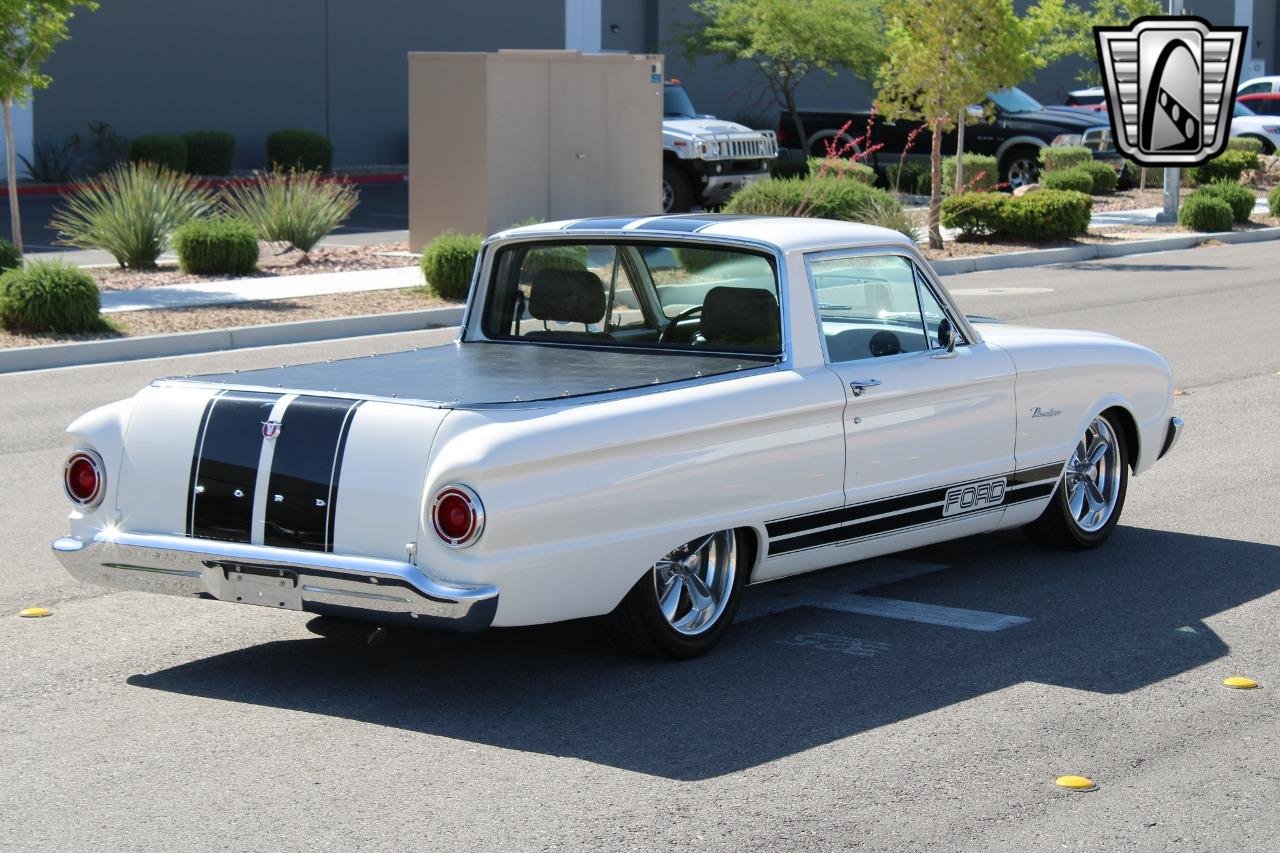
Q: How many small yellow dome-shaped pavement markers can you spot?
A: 3